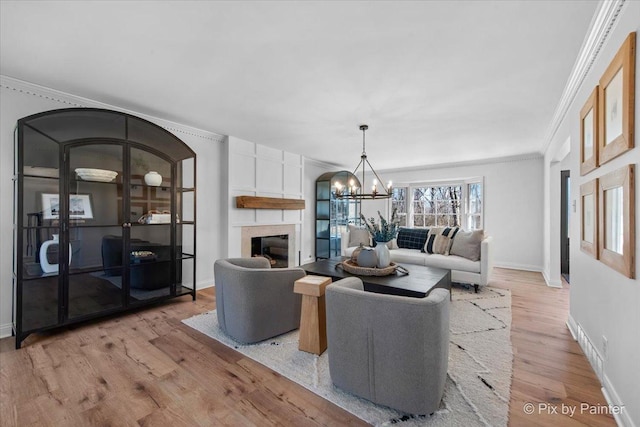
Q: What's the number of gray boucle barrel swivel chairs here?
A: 2